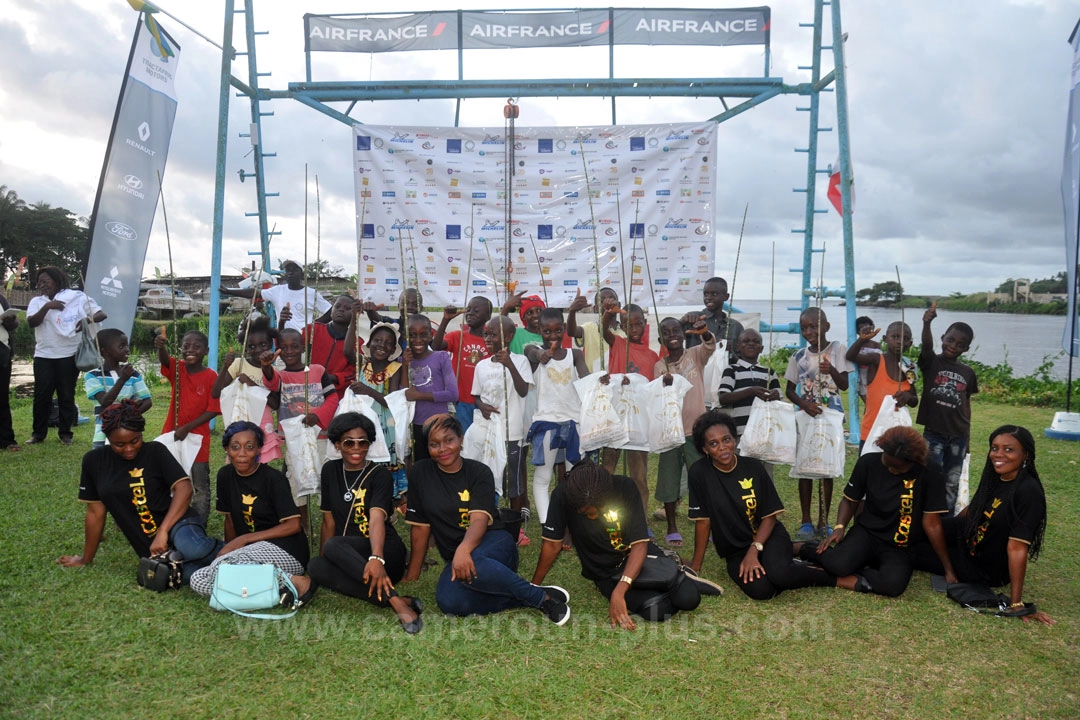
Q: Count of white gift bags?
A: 14